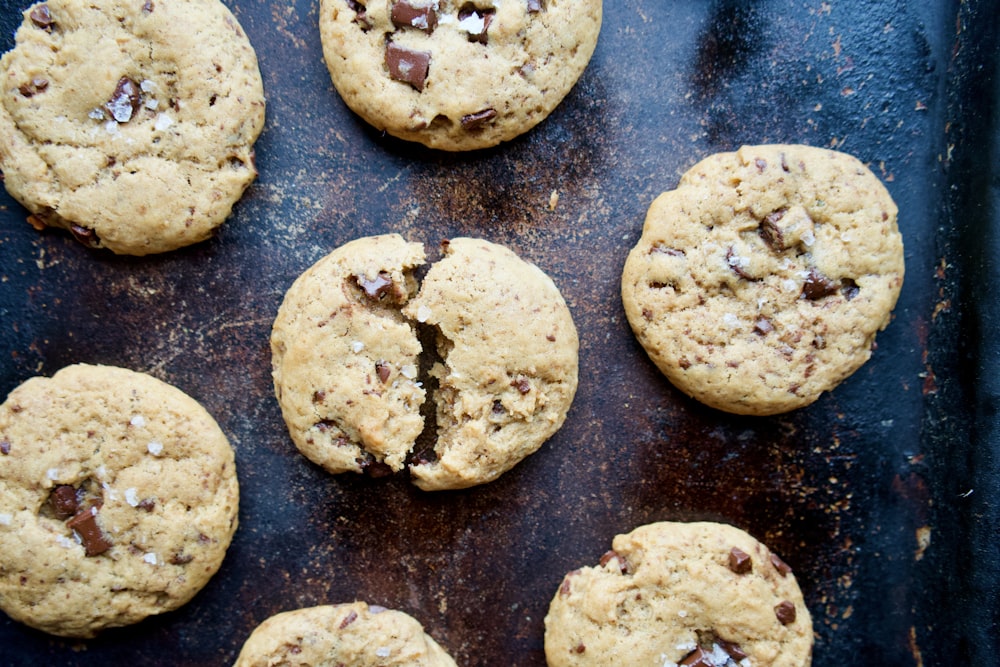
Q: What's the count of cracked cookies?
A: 1